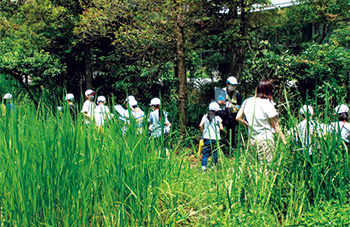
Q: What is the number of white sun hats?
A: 11